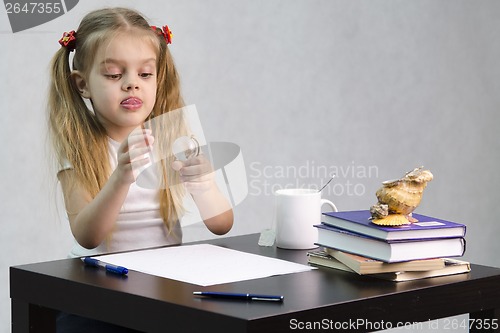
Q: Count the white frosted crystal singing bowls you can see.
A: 0